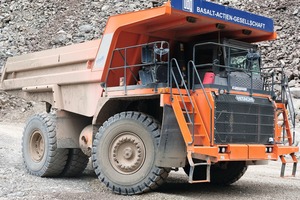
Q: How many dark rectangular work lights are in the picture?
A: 3